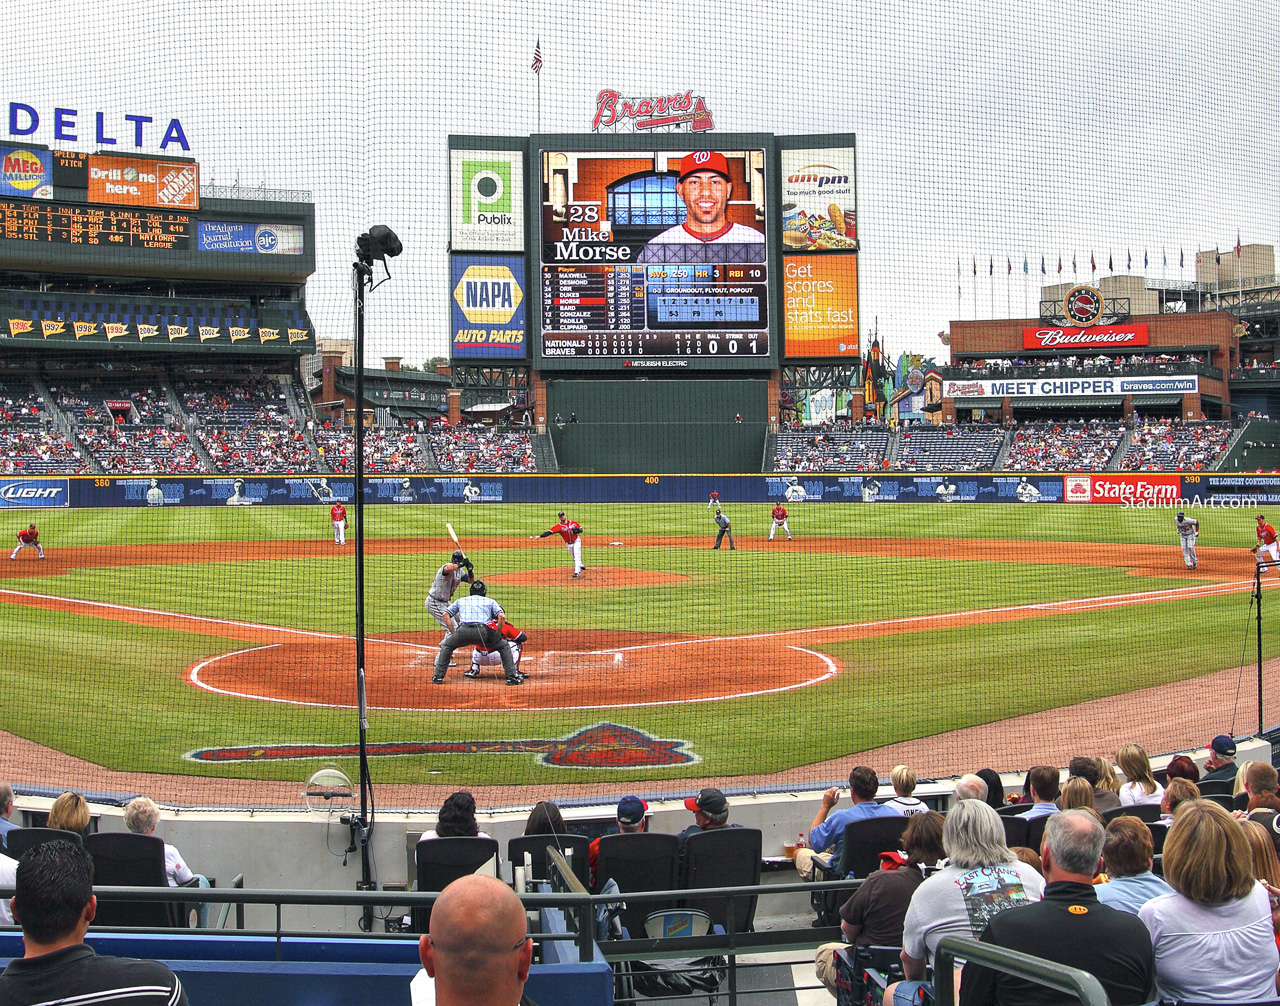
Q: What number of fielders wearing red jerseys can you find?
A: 7